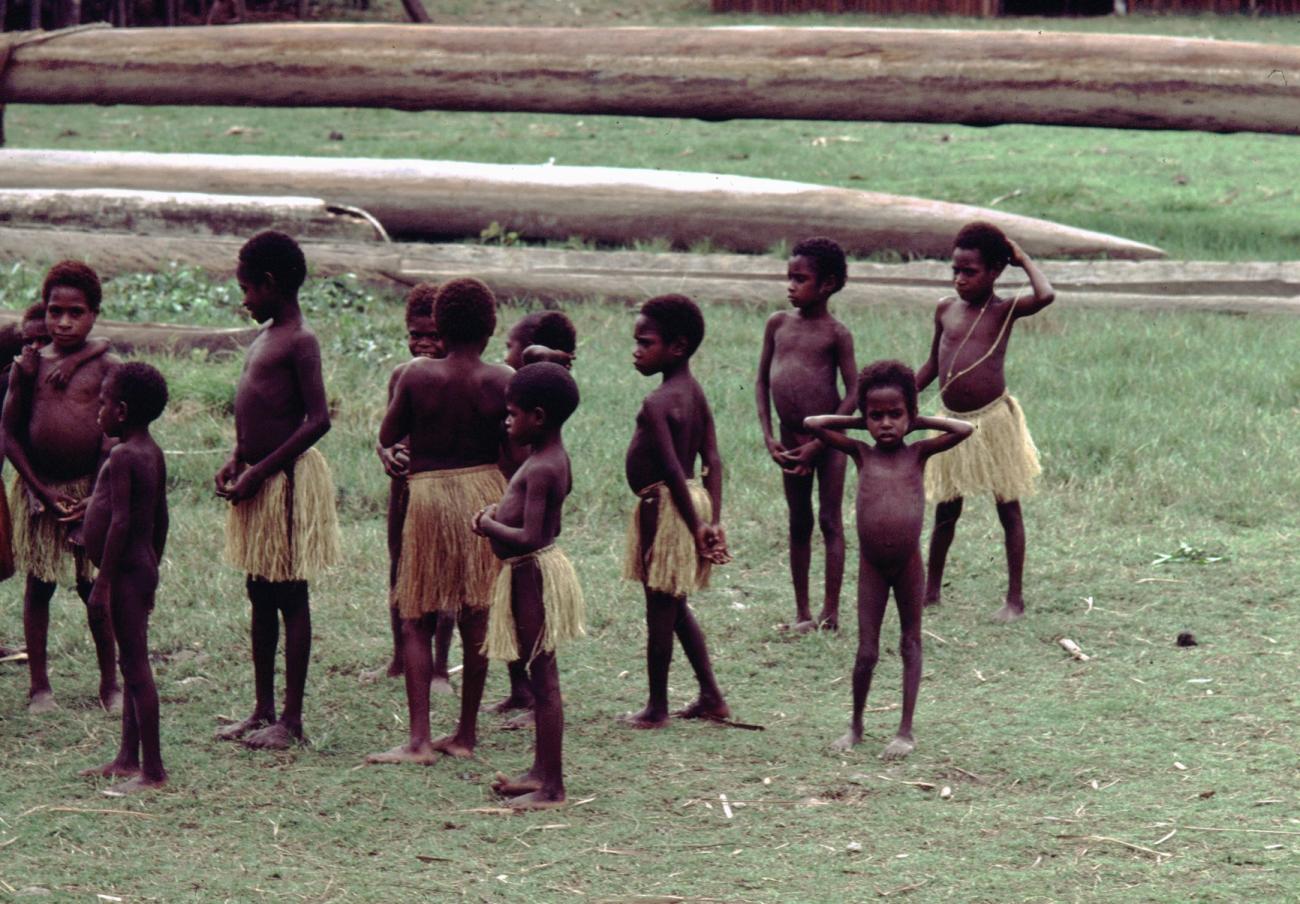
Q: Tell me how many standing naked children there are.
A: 3